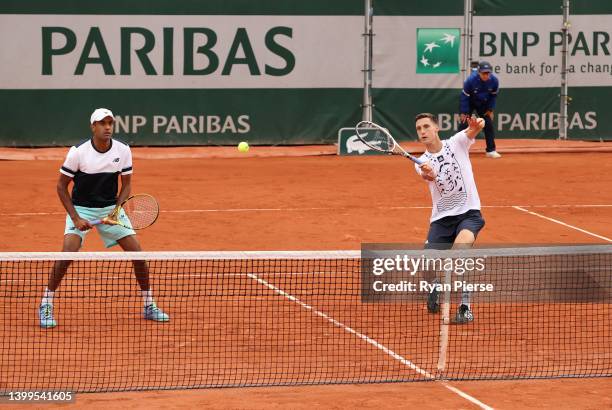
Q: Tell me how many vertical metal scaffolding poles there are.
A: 3